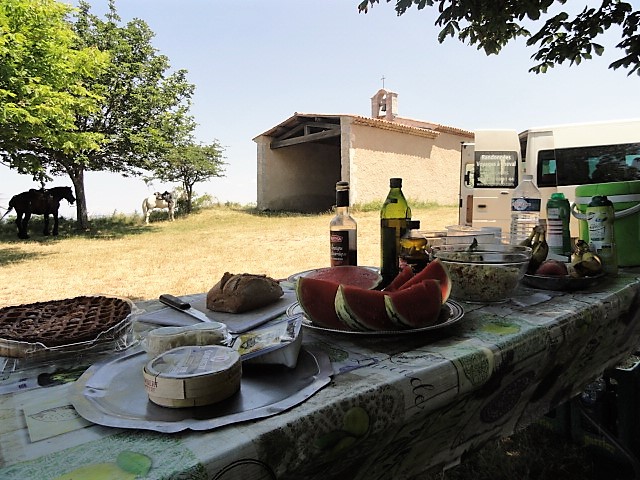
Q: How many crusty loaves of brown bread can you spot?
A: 1